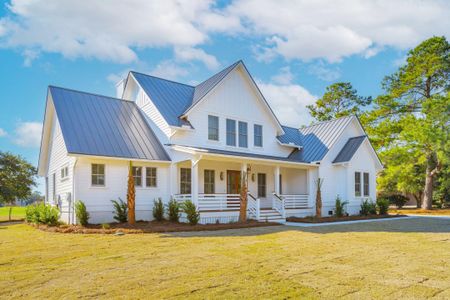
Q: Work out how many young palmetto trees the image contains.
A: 3